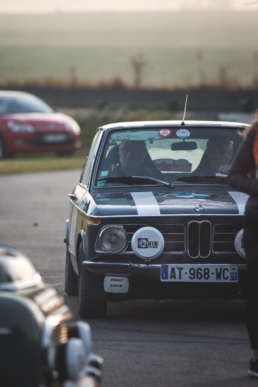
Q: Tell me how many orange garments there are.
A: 1